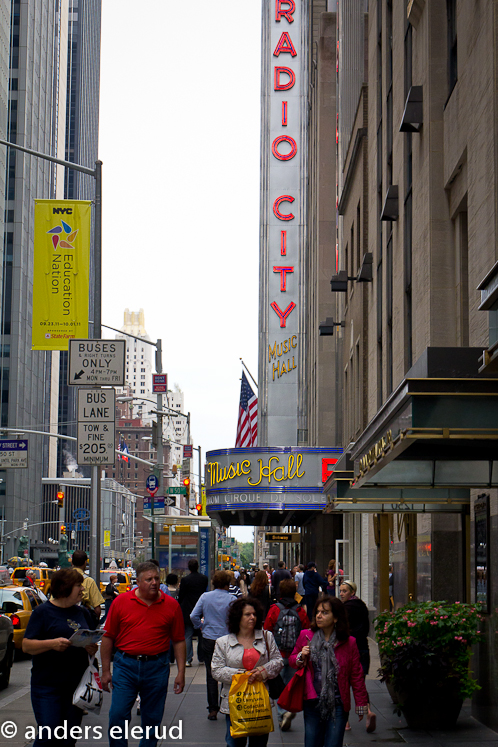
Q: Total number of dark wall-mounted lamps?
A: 5